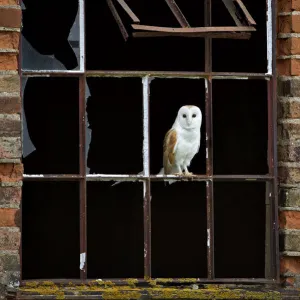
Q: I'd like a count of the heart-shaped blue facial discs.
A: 0